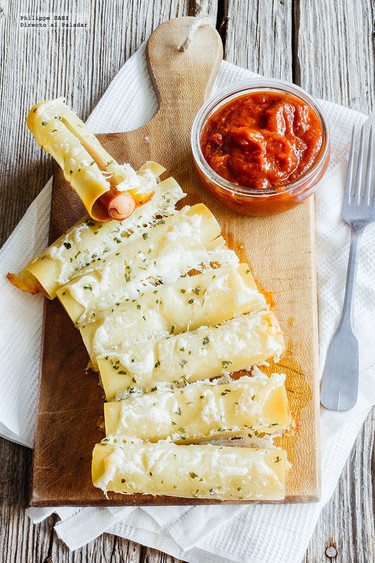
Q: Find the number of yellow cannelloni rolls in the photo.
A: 7